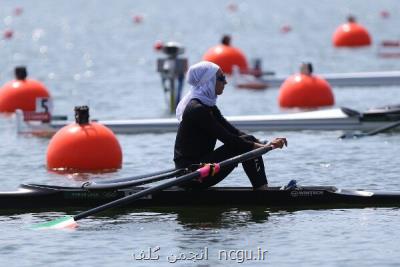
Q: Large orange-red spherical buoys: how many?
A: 5